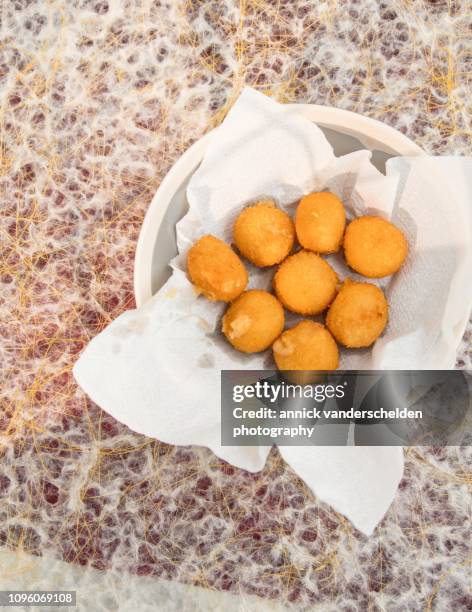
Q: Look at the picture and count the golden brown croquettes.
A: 8